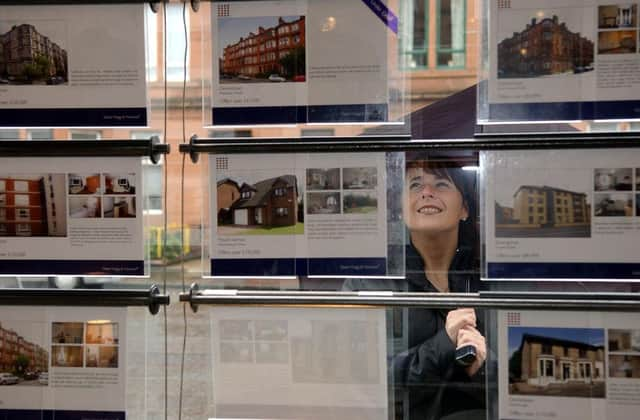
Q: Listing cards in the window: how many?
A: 9